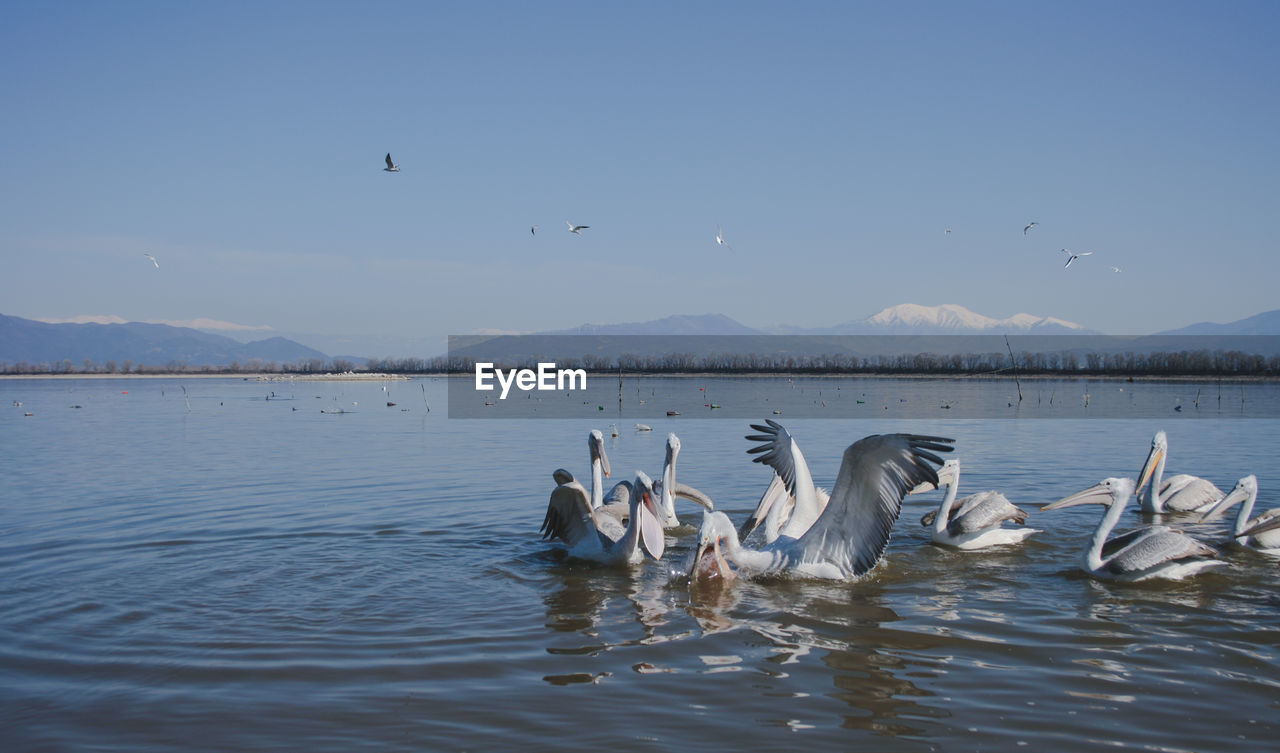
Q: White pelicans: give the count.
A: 9